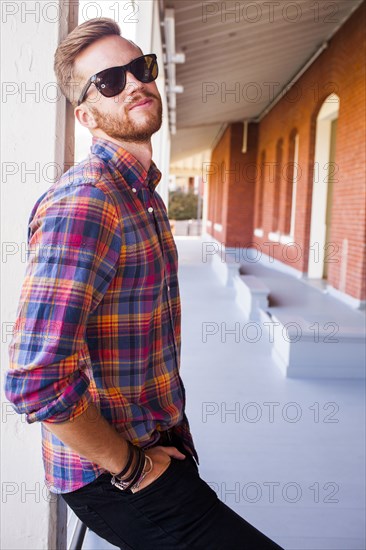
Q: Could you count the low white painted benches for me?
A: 3